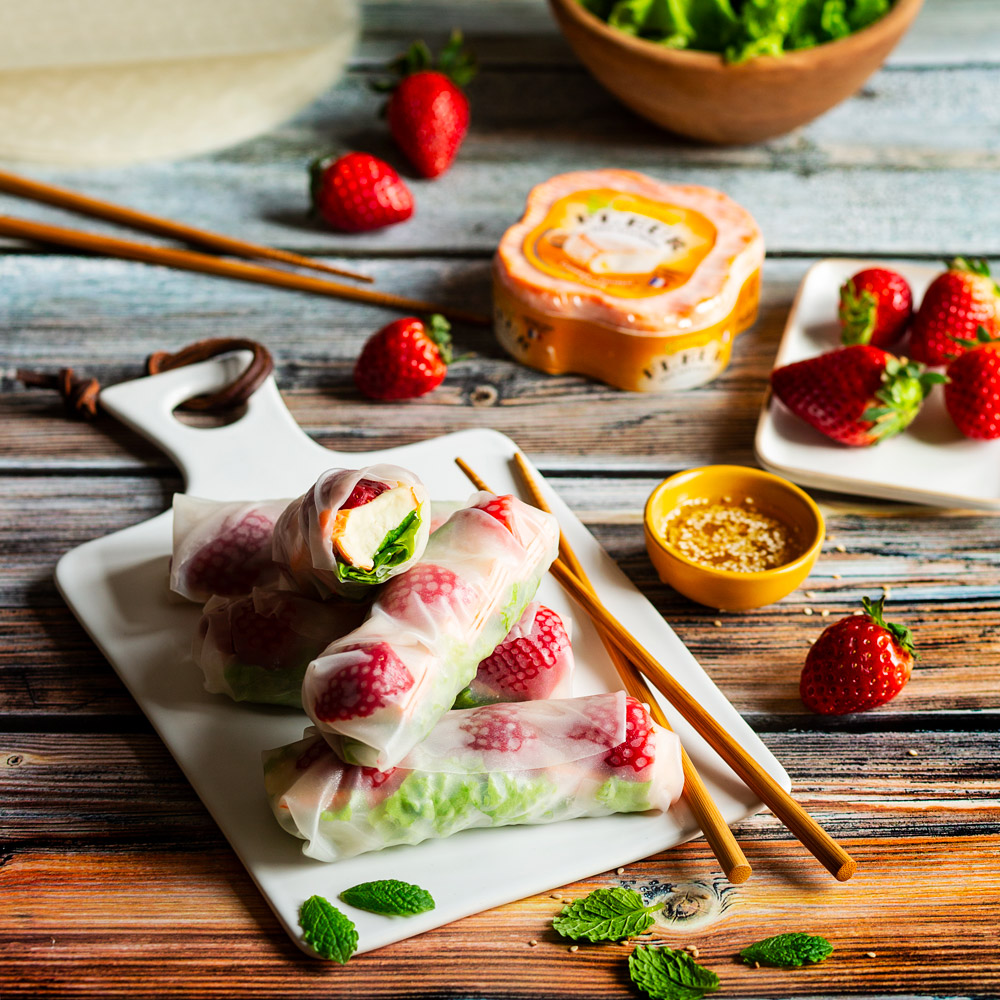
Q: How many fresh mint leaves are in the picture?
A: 5